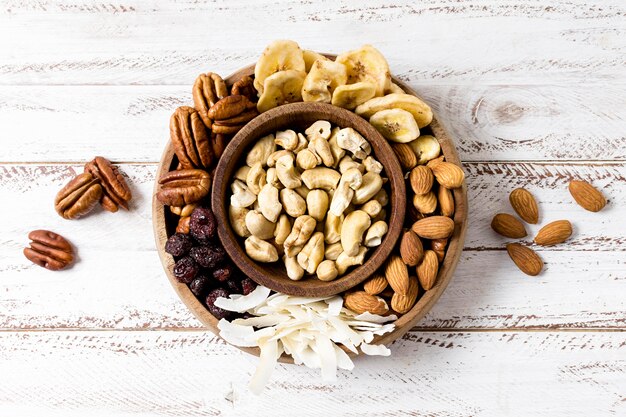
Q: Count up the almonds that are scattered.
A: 5